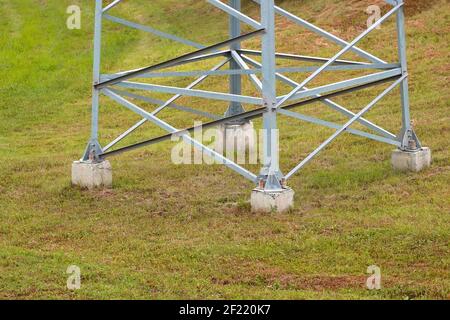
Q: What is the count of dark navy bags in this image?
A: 0